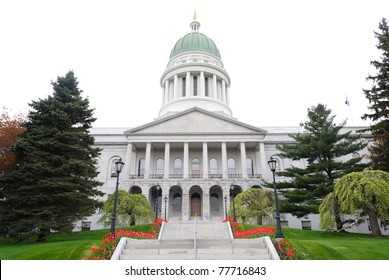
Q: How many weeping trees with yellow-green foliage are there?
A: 3